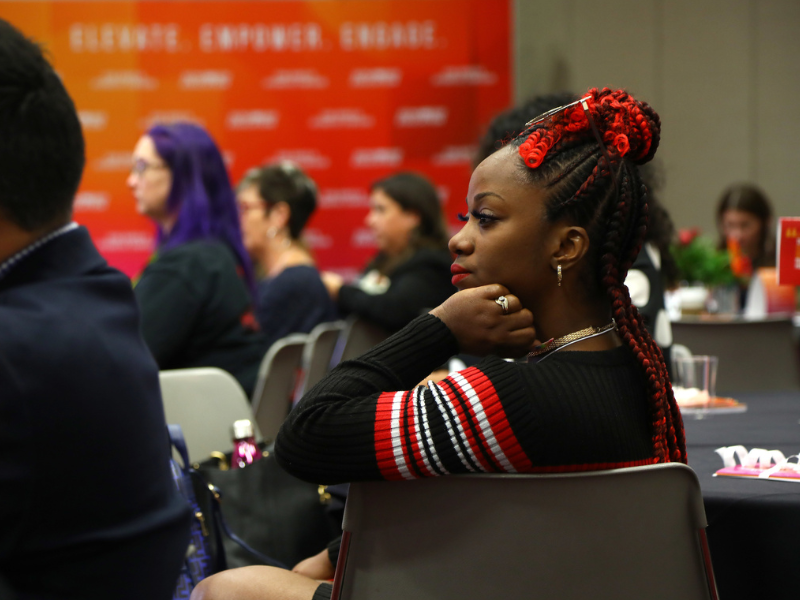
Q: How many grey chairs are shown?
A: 6